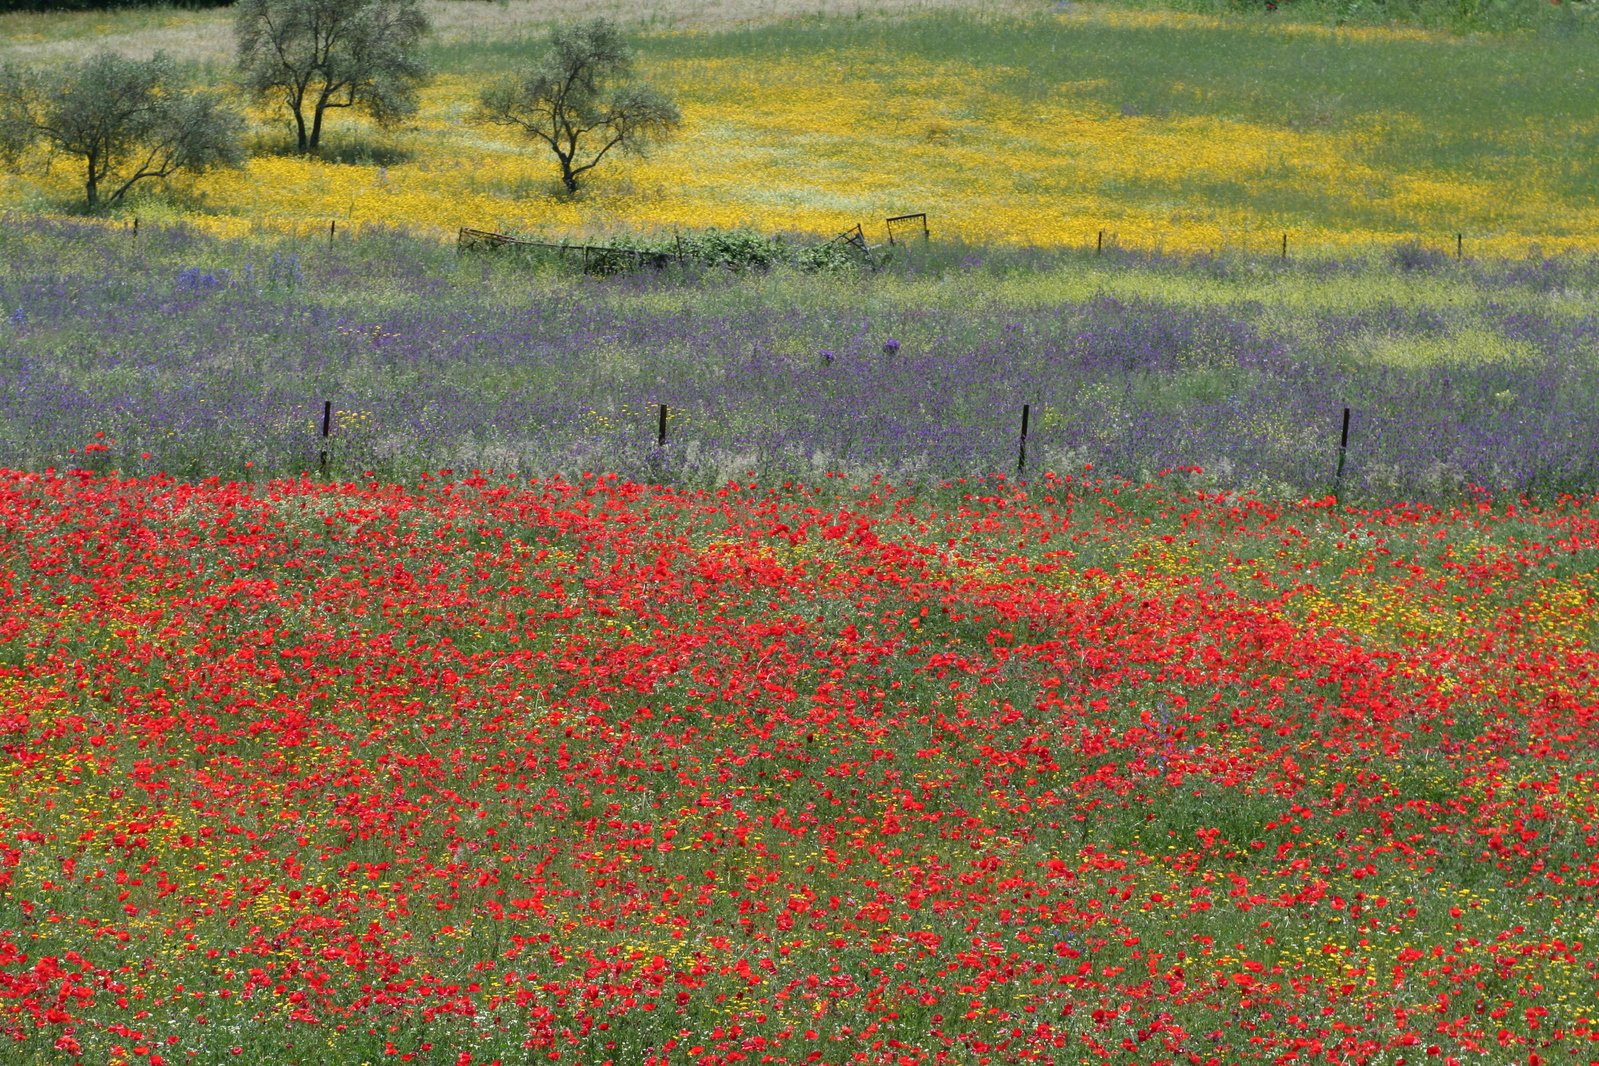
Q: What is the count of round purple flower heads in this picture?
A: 2